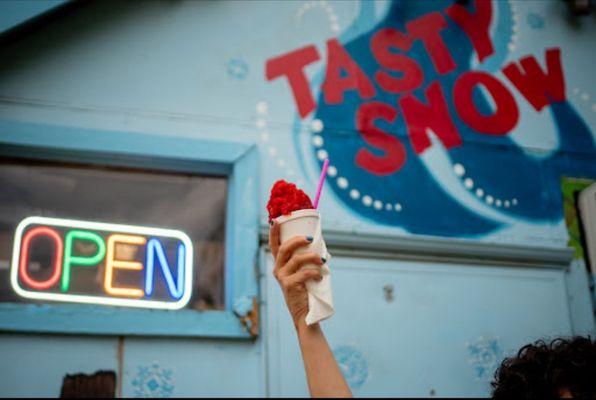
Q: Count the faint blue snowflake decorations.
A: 5